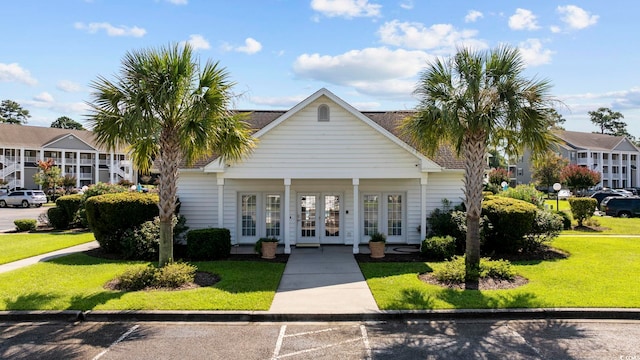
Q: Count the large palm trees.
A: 2